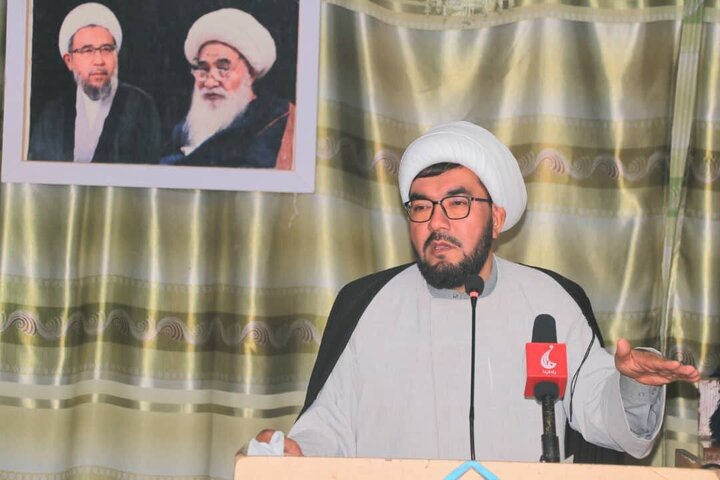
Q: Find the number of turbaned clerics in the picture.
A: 3